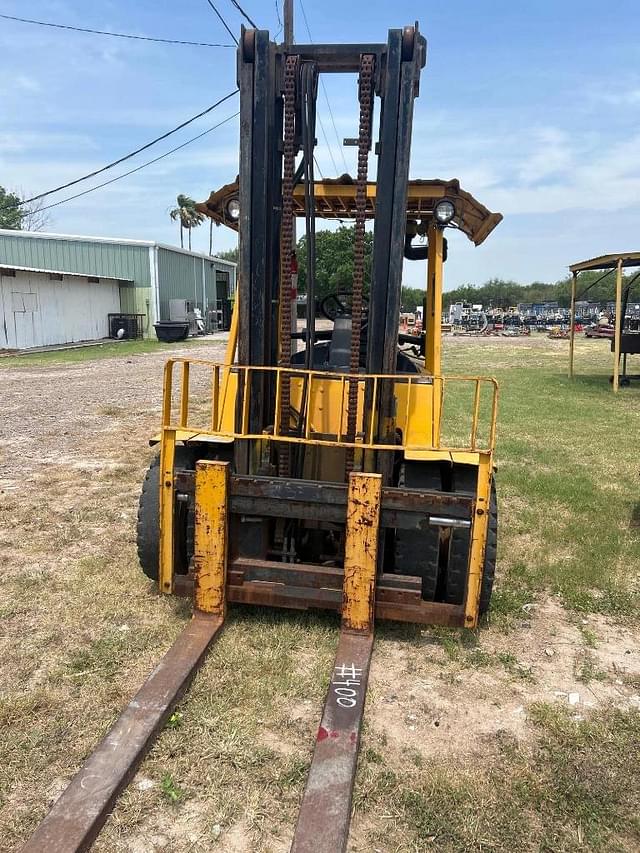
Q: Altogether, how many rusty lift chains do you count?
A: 2